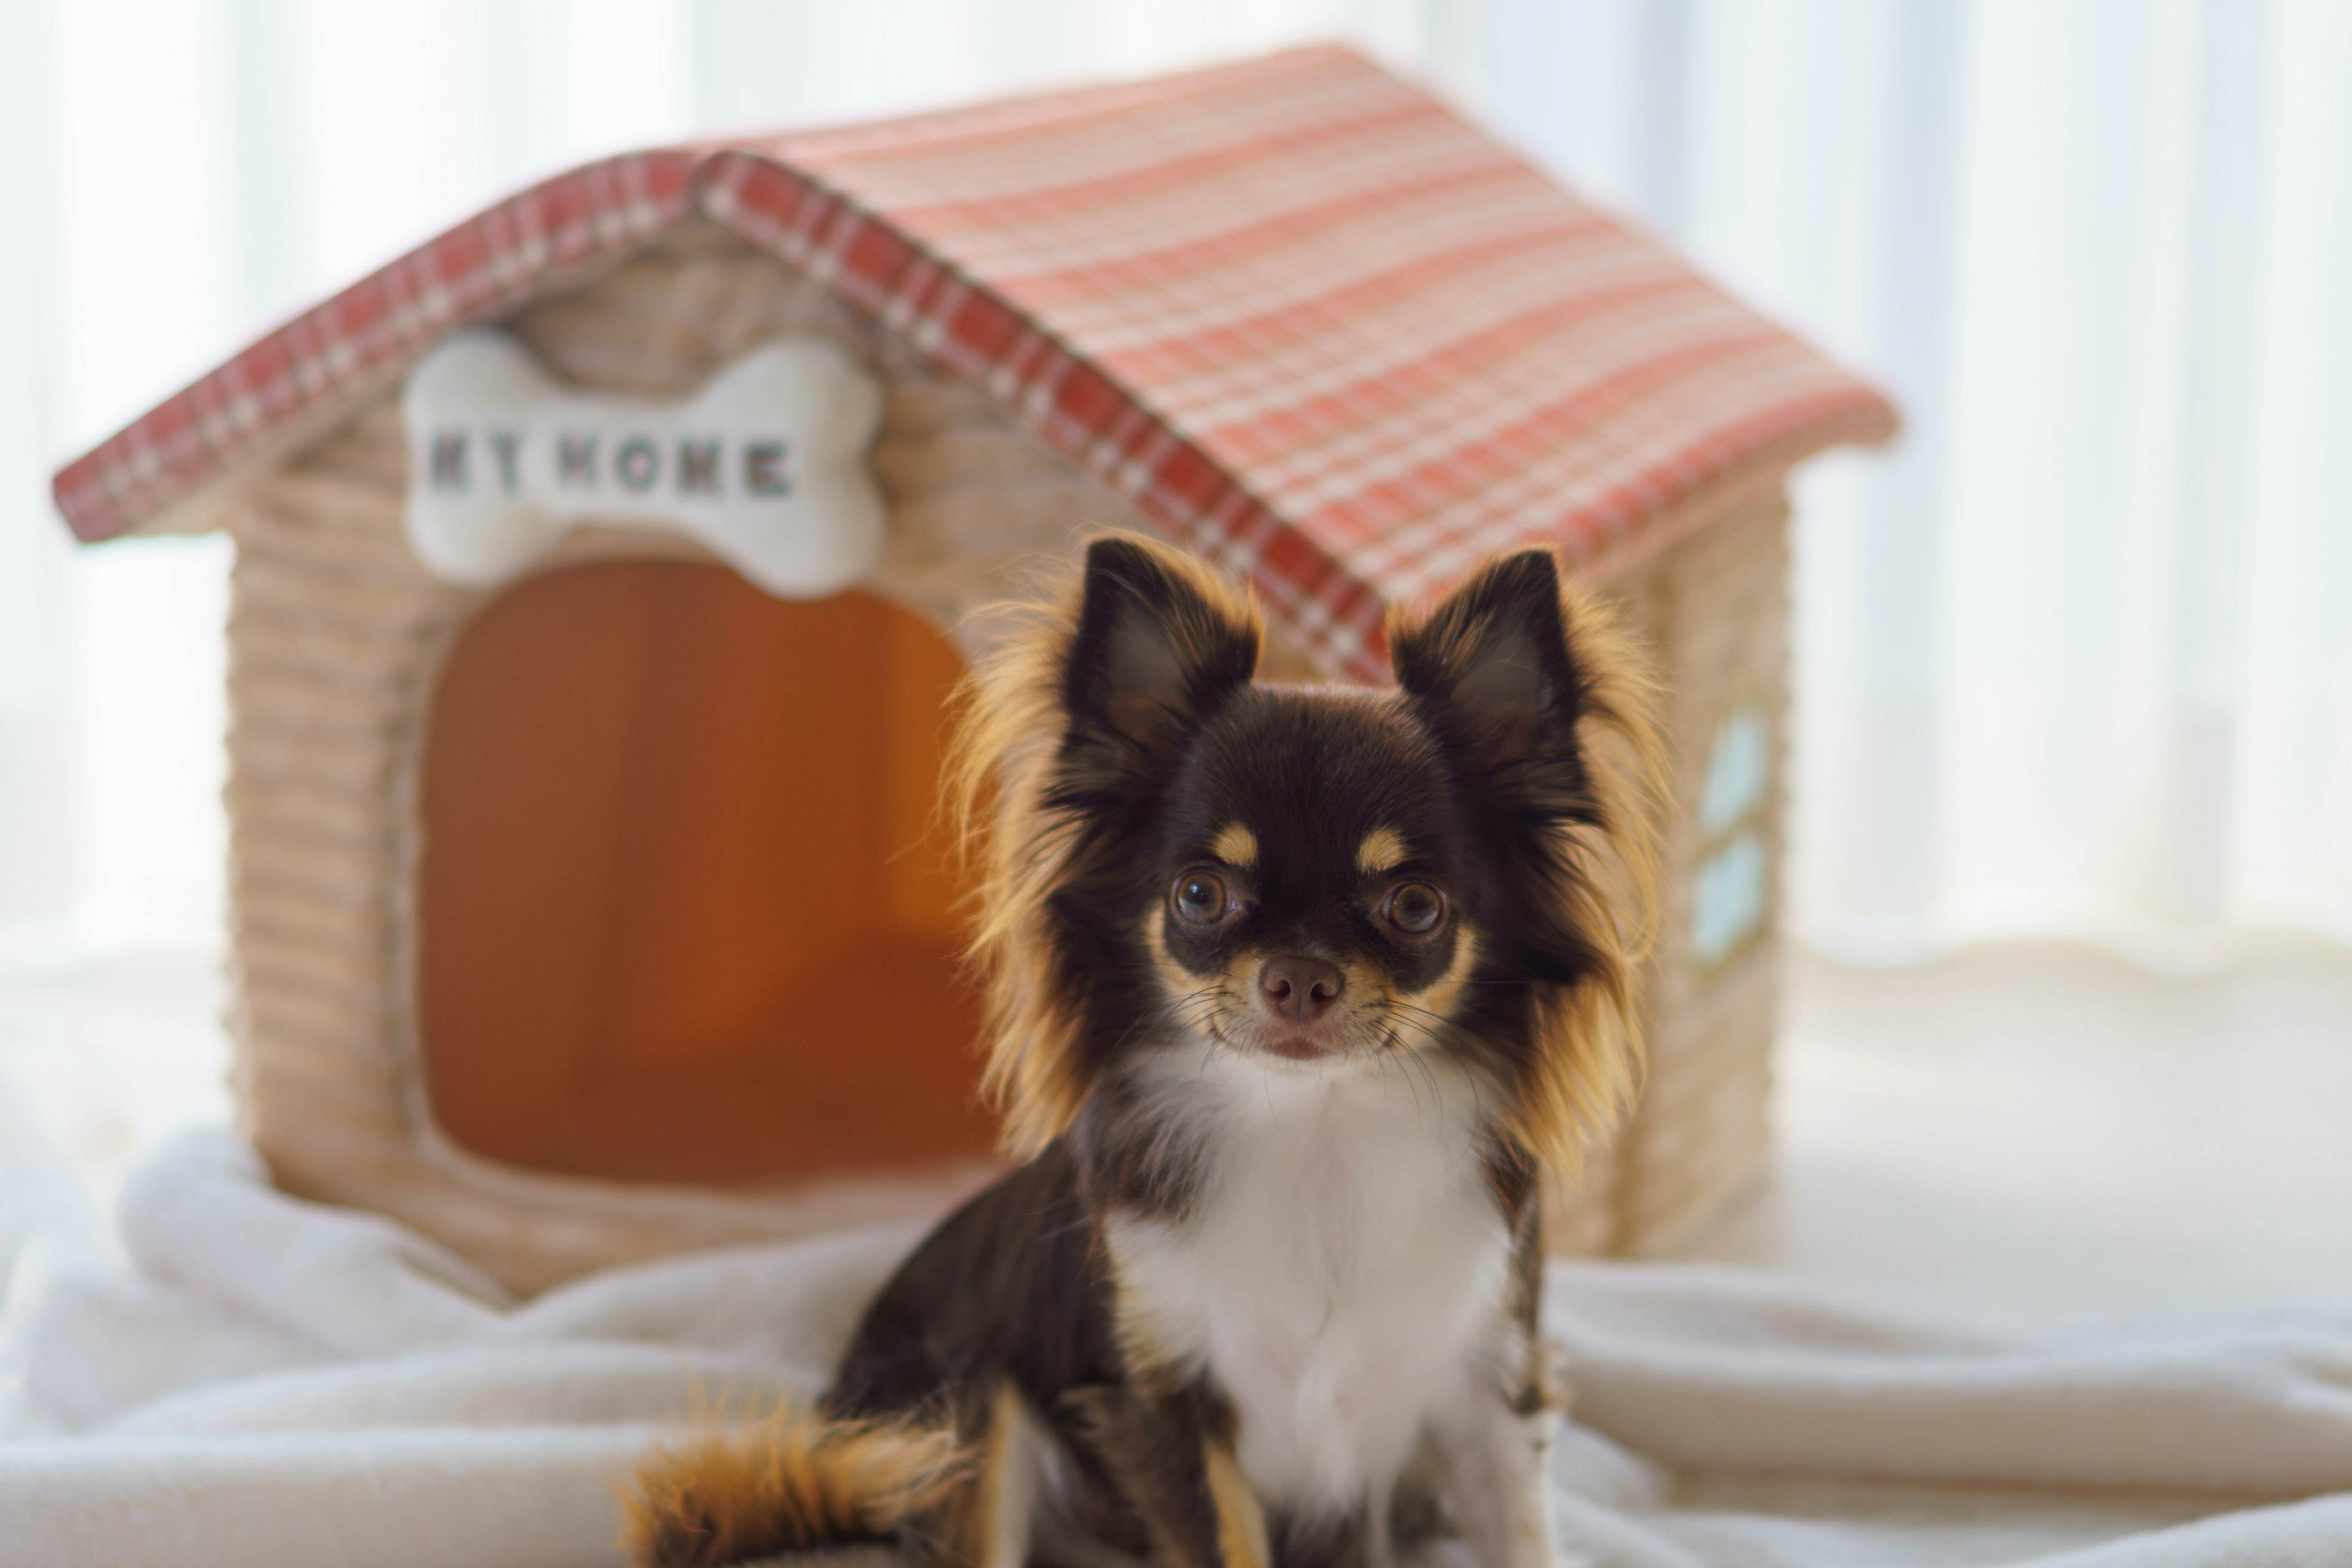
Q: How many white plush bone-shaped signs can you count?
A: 1